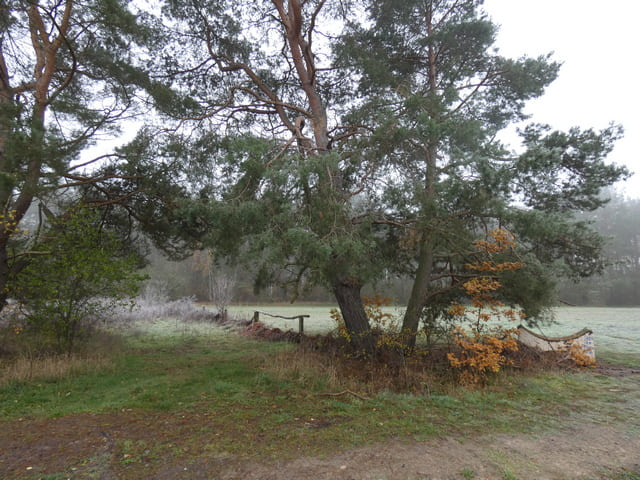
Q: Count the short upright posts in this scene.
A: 2